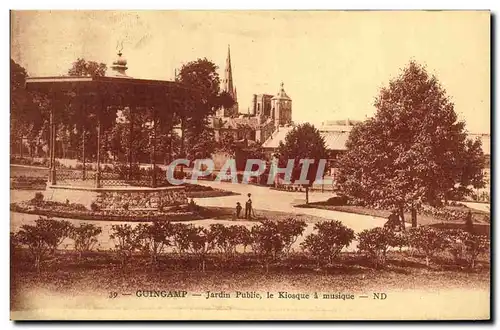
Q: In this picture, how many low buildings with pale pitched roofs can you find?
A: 1